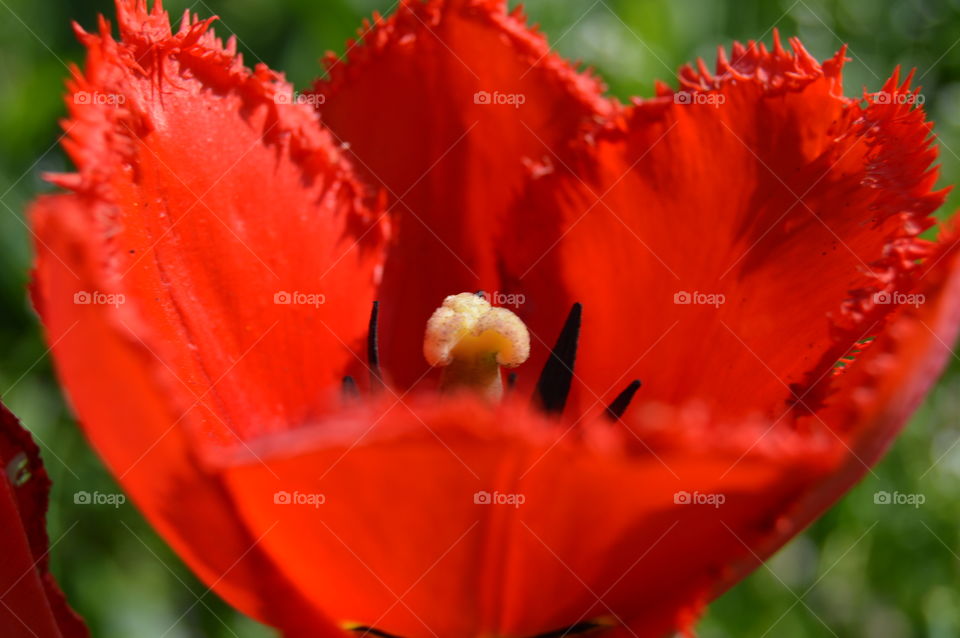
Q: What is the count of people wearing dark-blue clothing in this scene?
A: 0